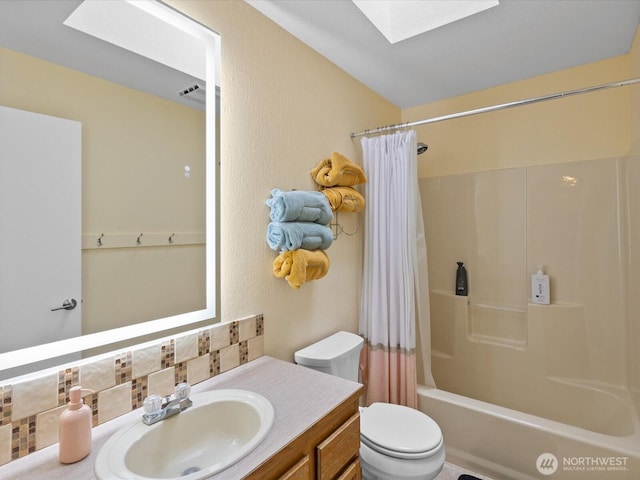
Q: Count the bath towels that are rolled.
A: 5